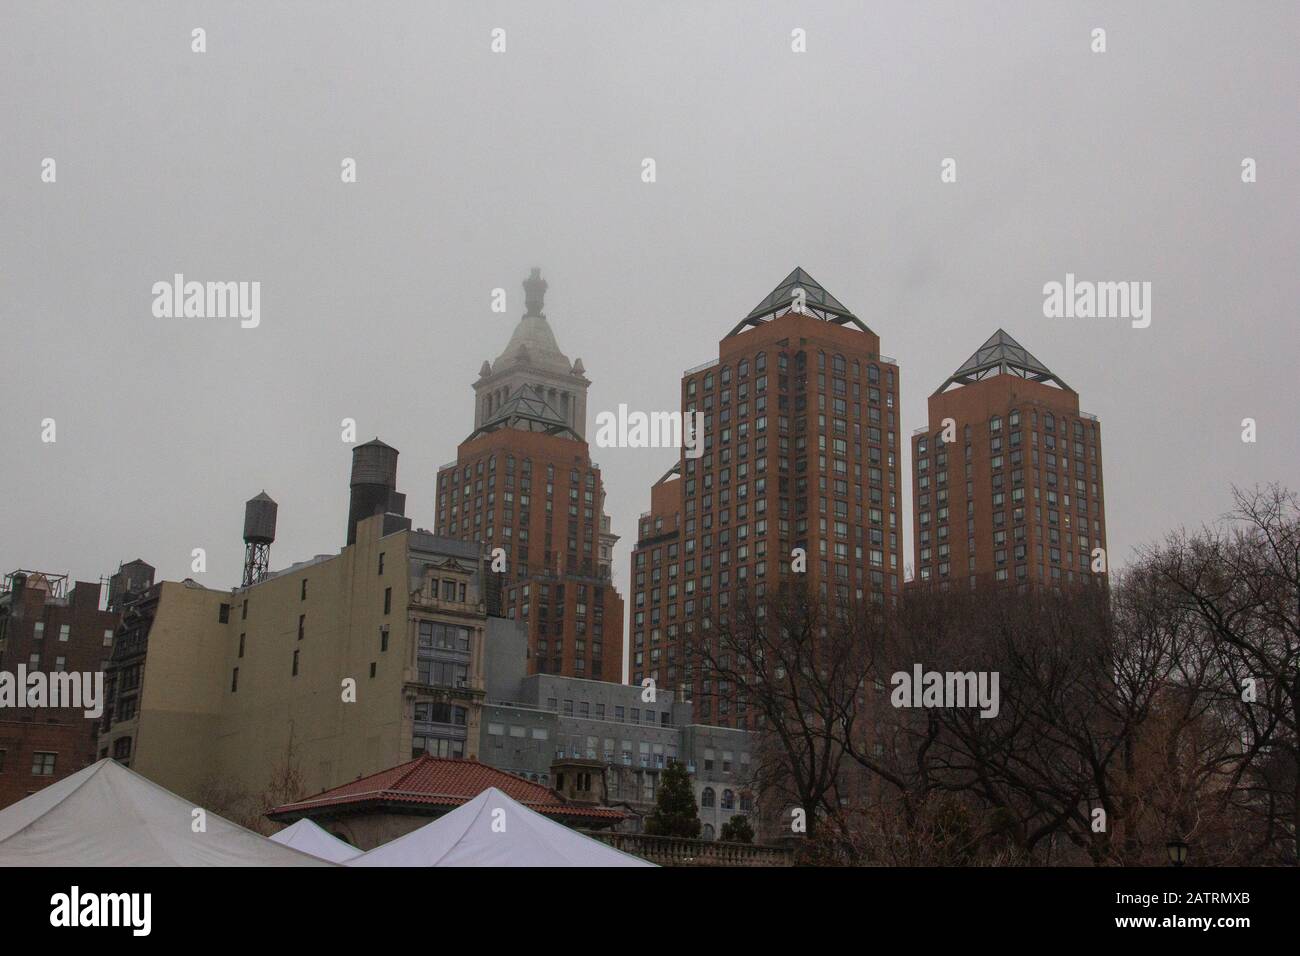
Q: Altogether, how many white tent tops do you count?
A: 3